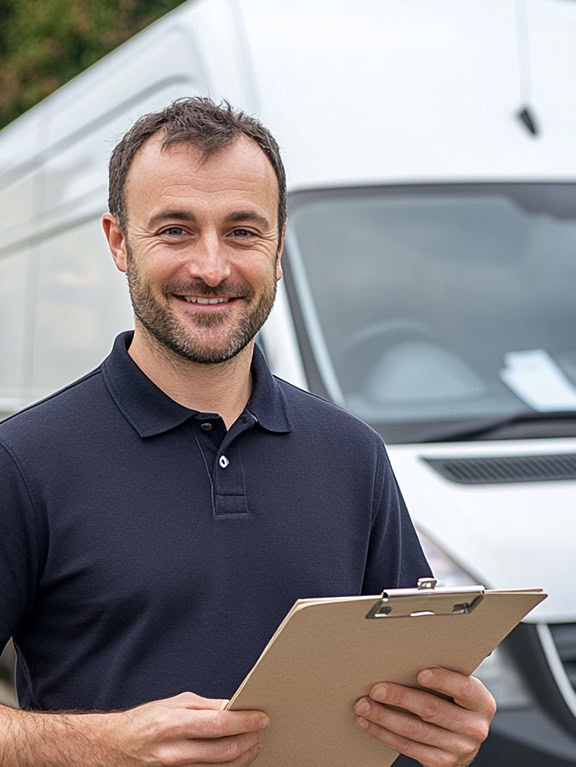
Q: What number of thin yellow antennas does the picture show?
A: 0